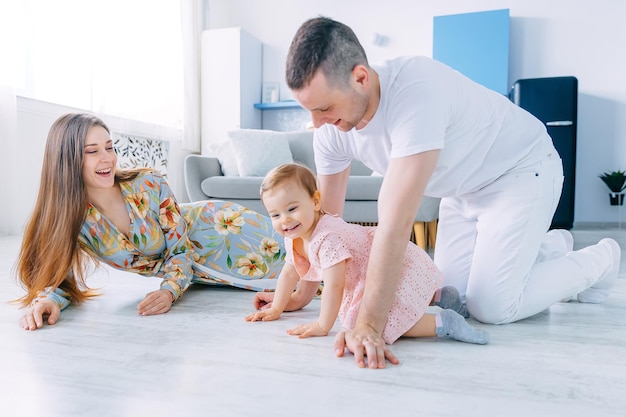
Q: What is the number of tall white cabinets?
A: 1